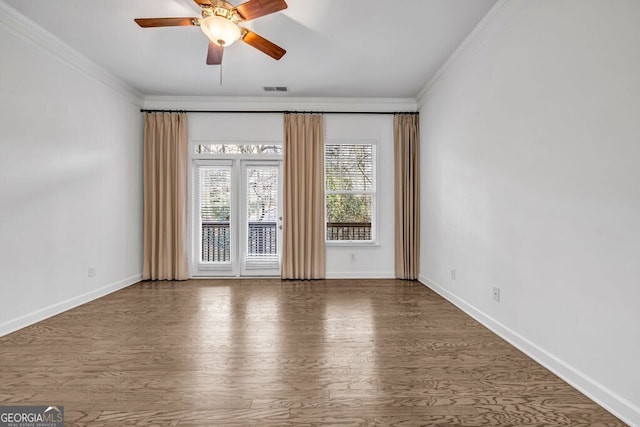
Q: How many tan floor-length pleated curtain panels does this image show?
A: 3